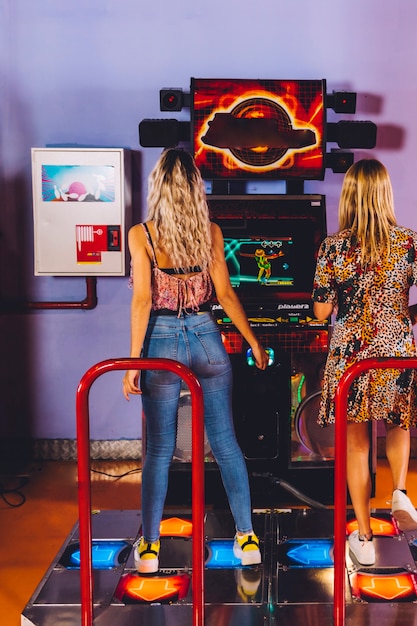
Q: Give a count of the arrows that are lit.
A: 7